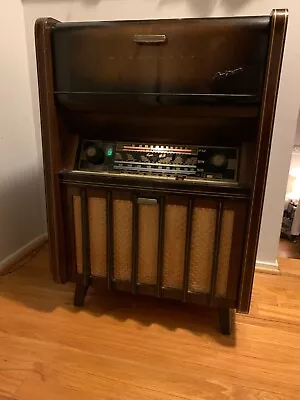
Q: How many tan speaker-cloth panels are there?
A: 7